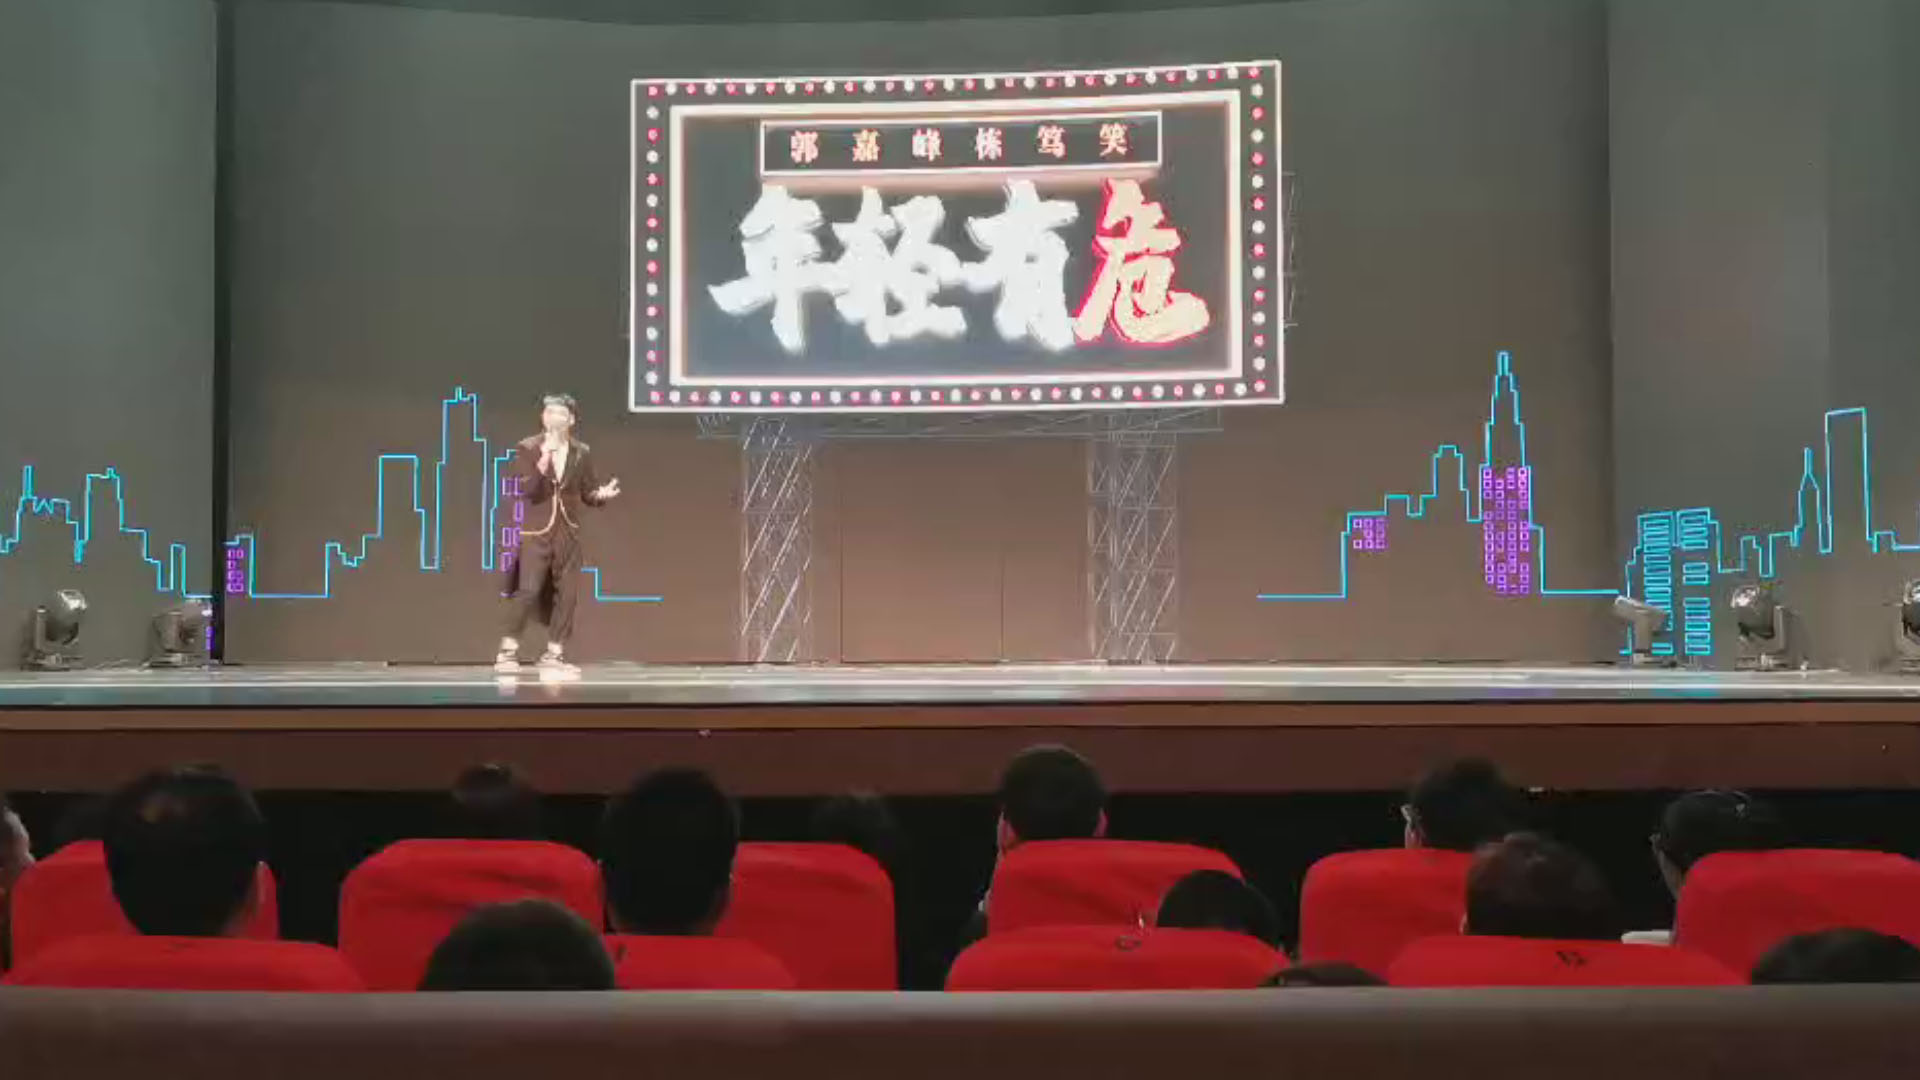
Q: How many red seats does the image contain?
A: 10